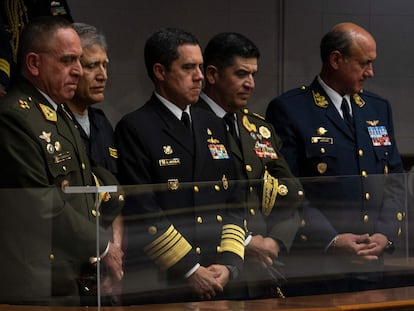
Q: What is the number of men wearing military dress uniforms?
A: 4